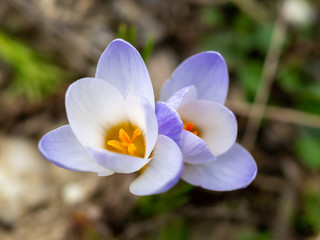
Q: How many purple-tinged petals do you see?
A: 12